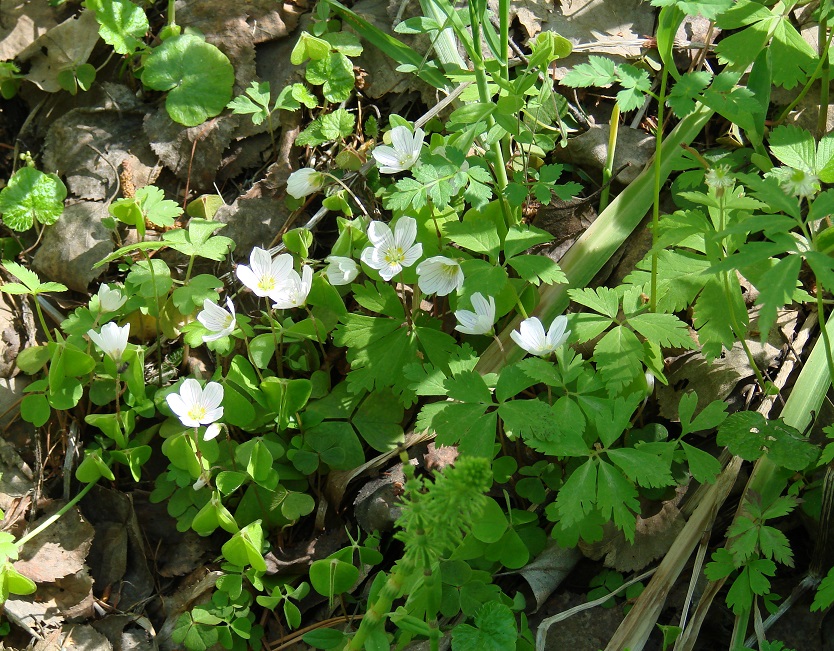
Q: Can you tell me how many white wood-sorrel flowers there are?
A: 13